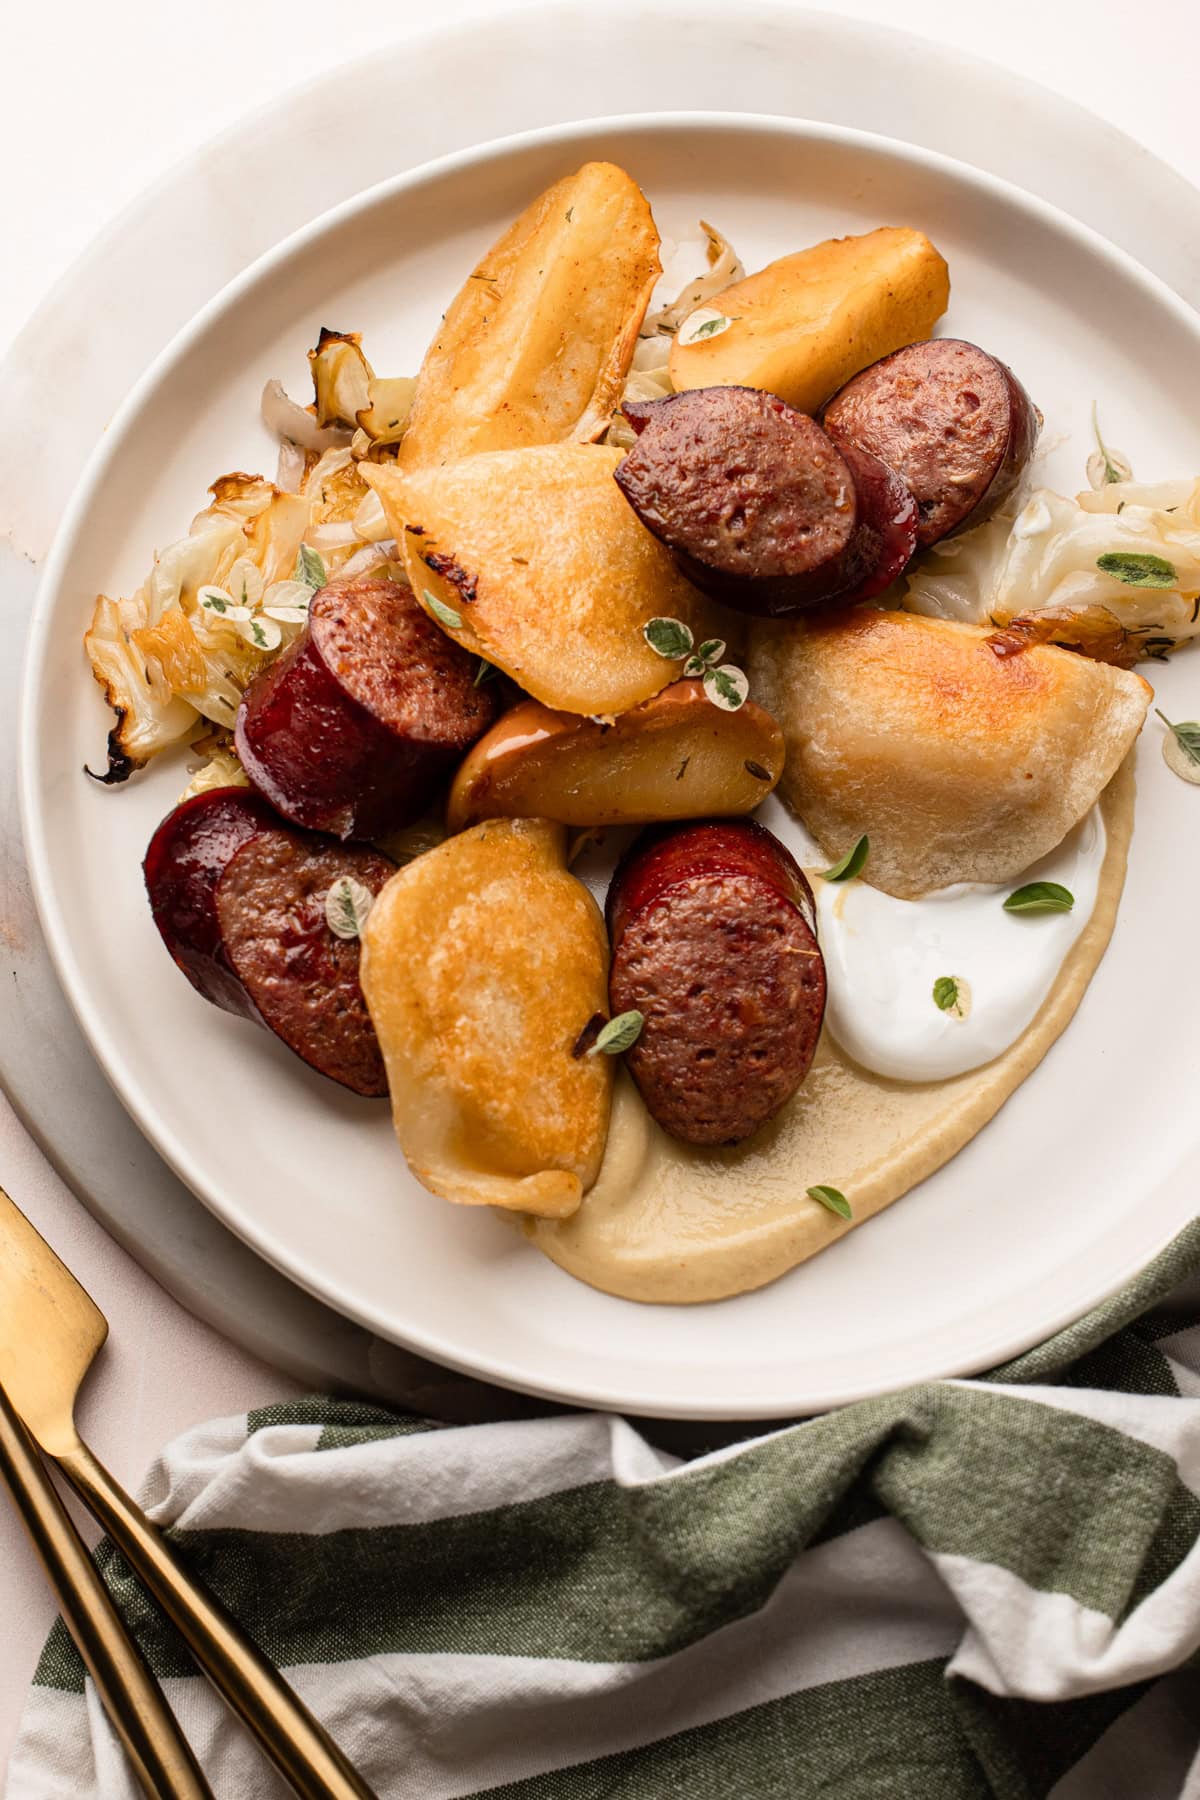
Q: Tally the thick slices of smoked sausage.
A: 5